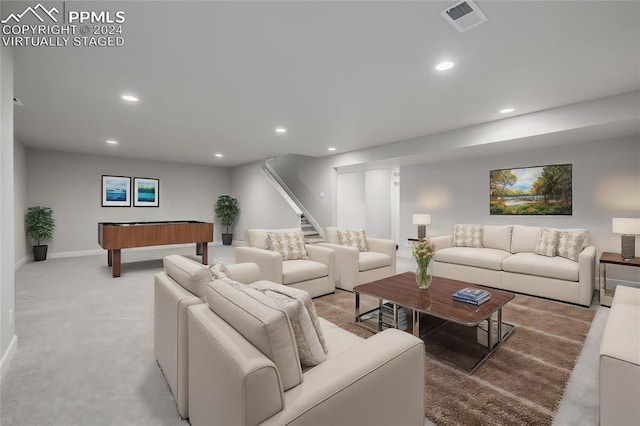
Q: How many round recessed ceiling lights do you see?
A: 7